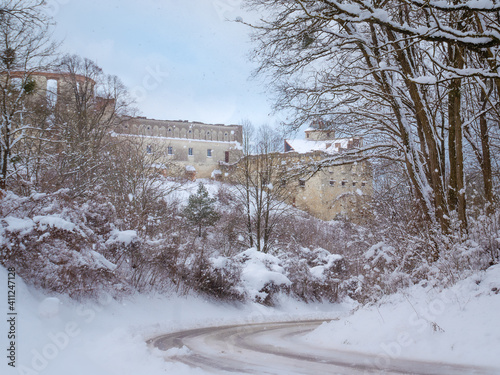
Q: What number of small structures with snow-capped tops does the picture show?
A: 3